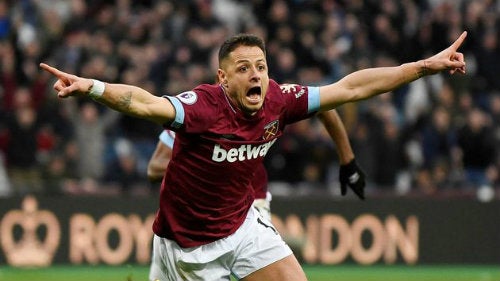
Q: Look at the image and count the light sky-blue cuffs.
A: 3